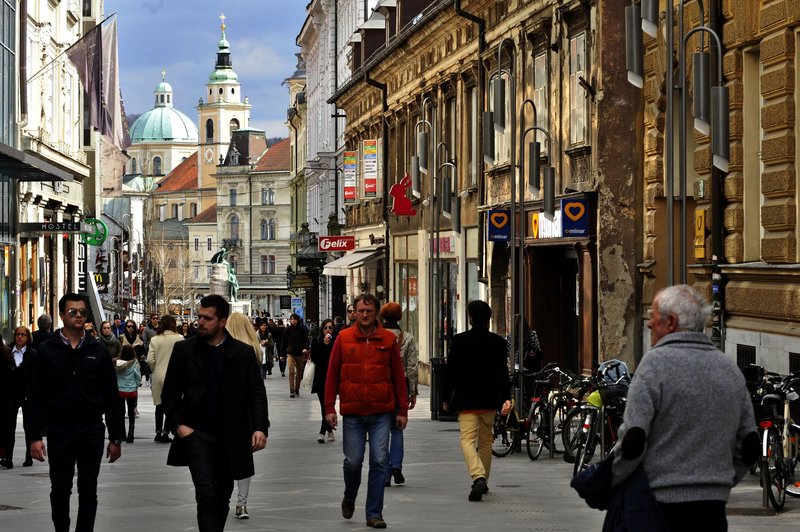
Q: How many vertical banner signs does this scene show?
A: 2